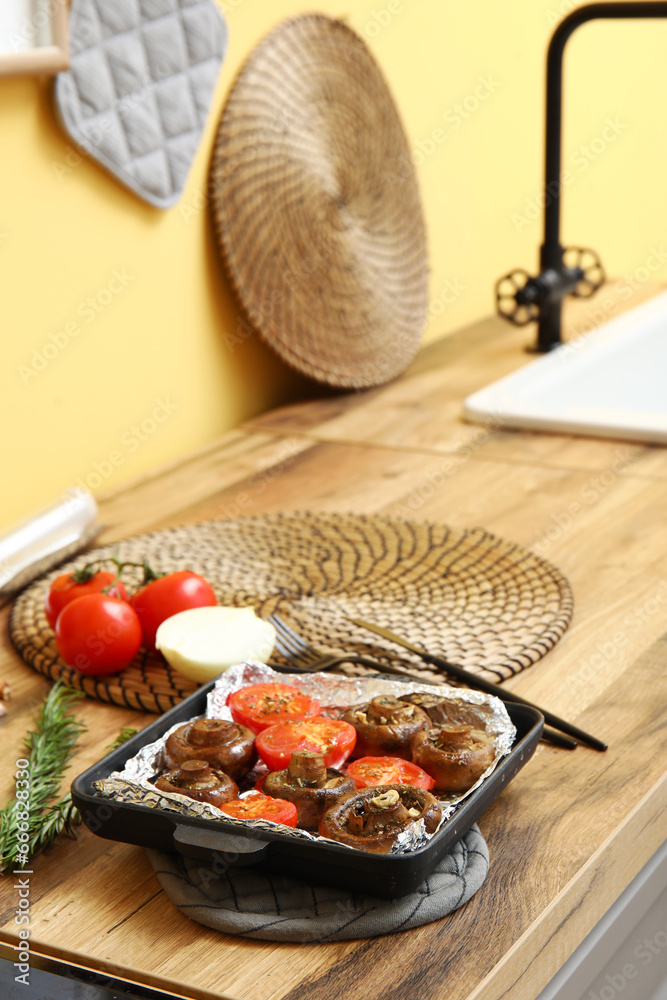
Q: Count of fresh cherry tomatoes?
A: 3